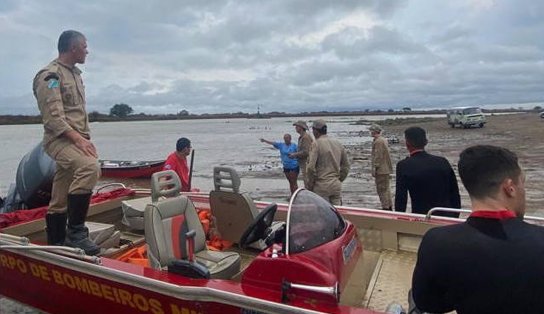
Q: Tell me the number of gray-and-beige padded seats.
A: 2